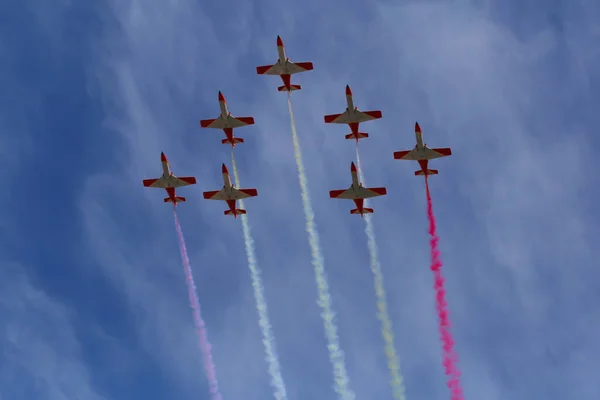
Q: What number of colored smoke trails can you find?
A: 5